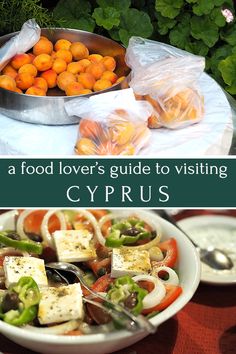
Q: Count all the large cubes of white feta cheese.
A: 4